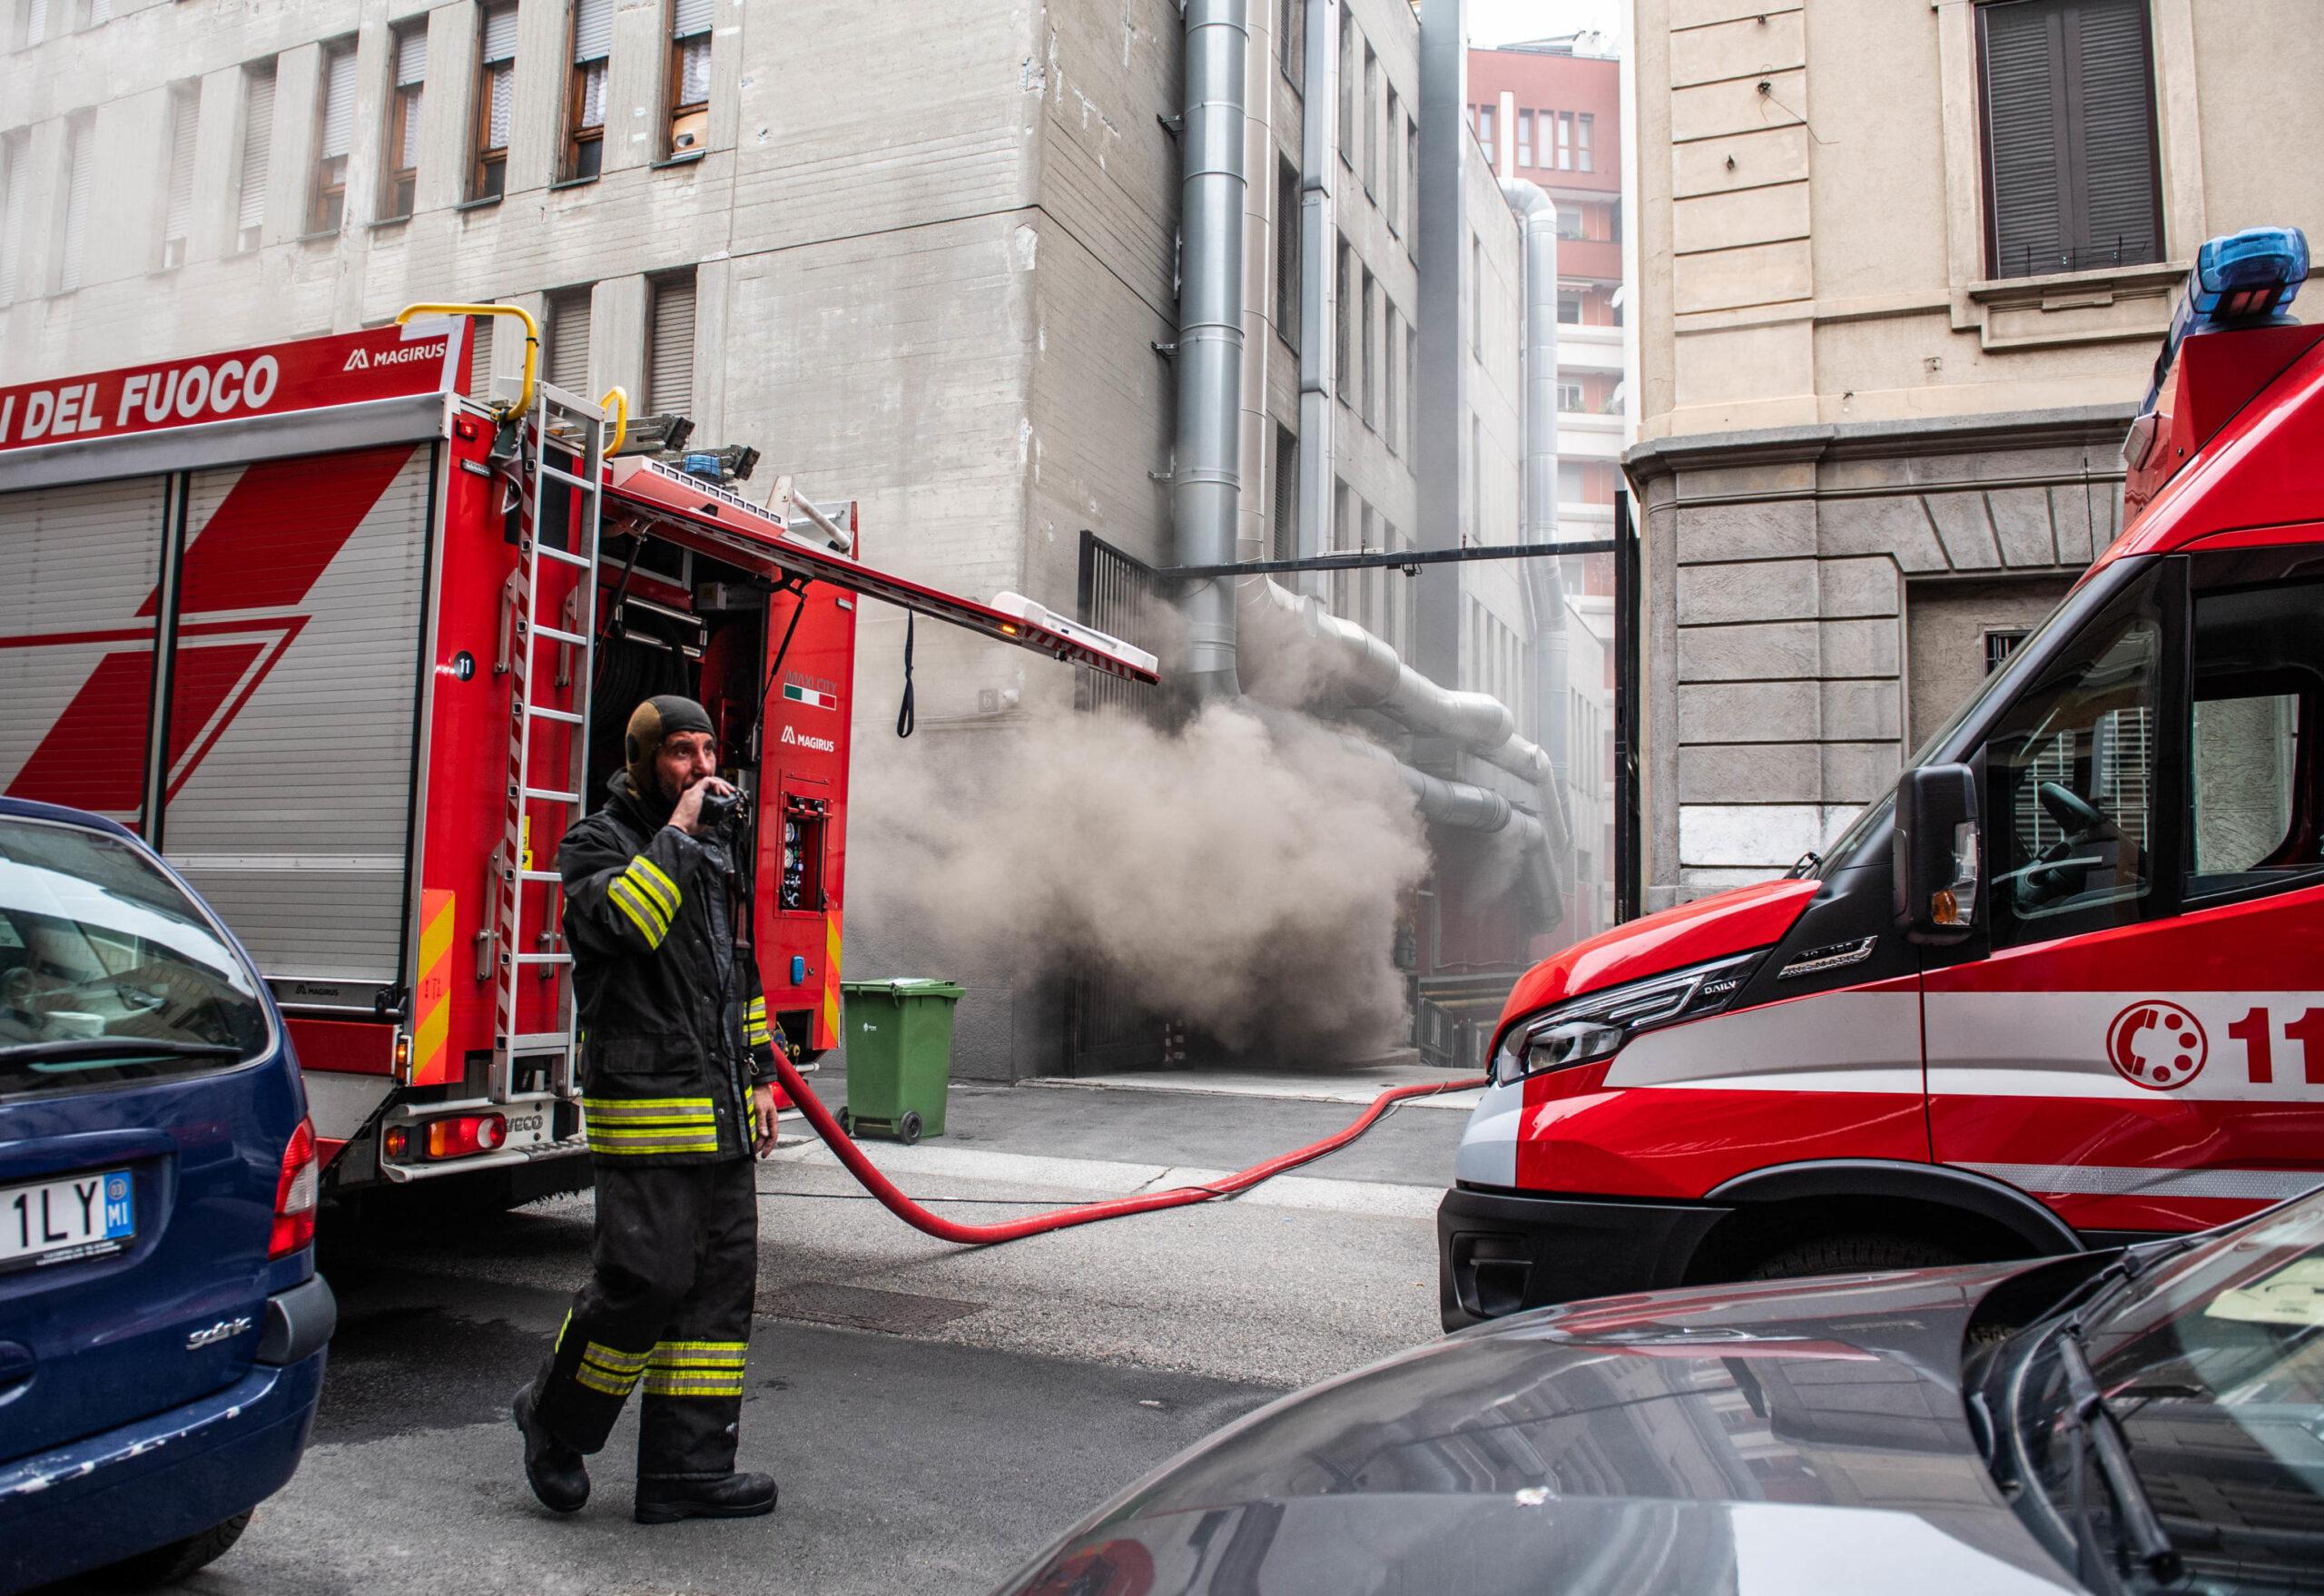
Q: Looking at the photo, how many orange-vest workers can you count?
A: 0